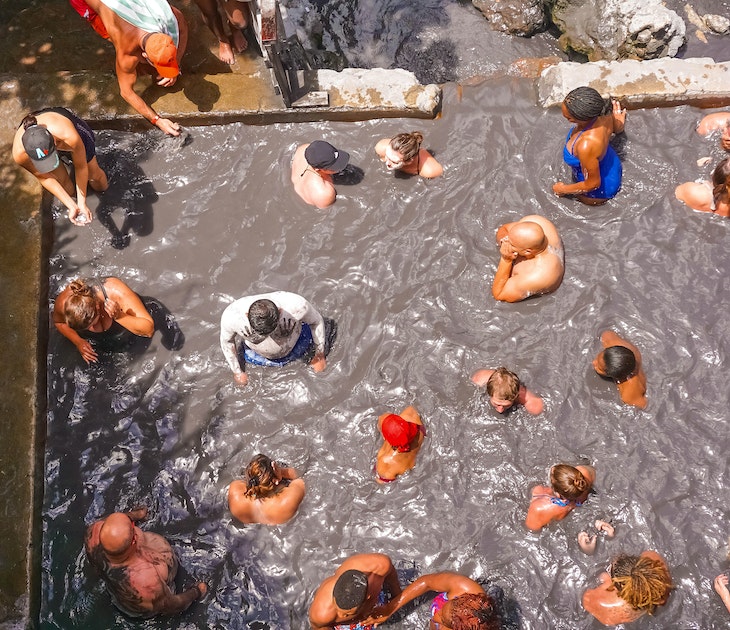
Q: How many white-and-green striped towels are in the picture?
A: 1